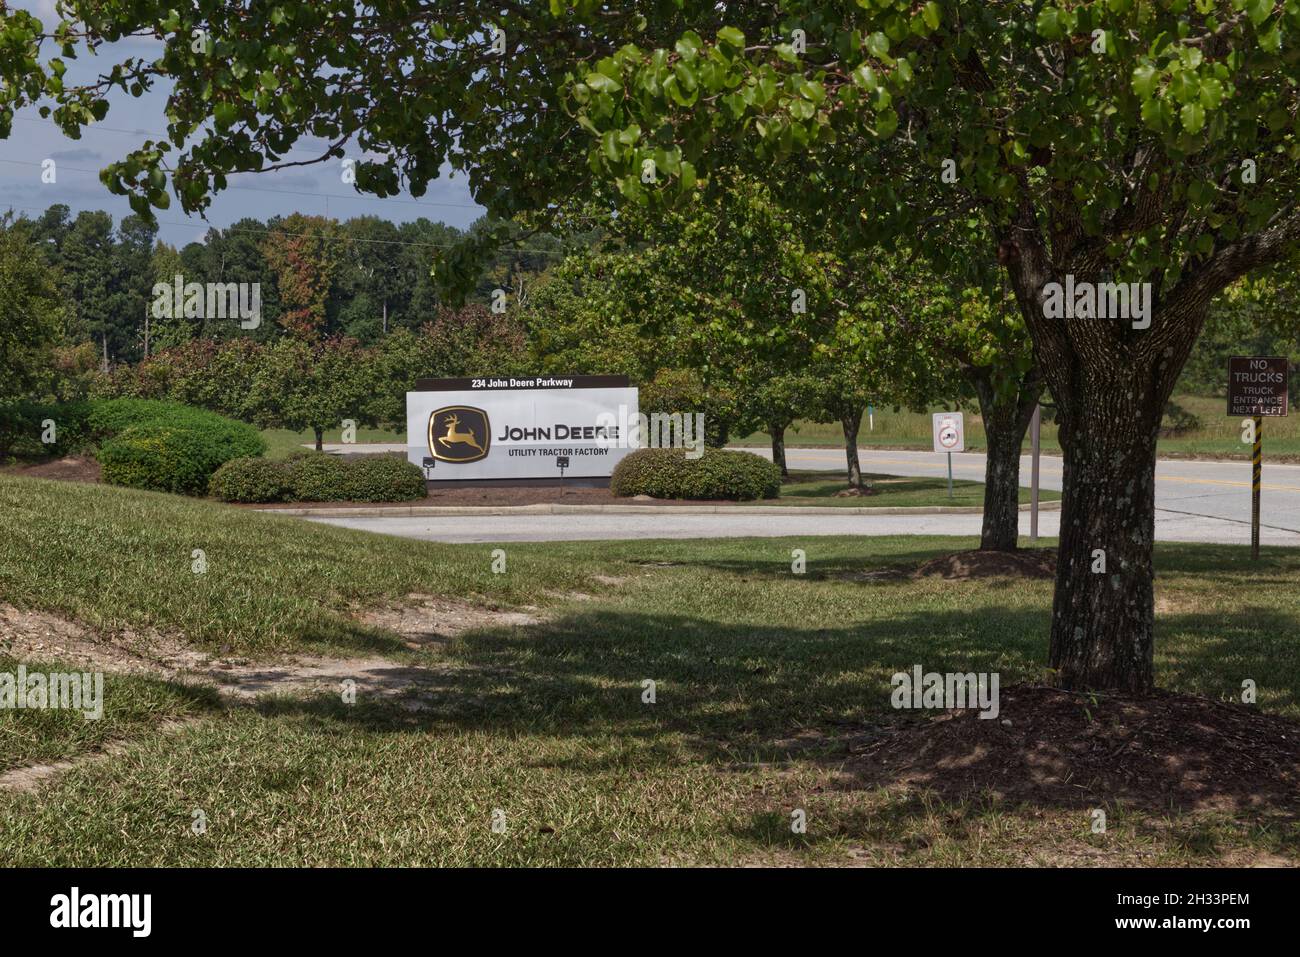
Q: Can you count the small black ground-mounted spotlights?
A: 2